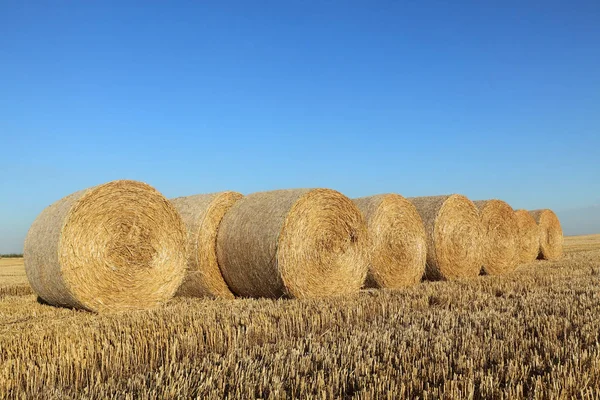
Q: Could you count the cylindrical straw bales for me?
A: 8